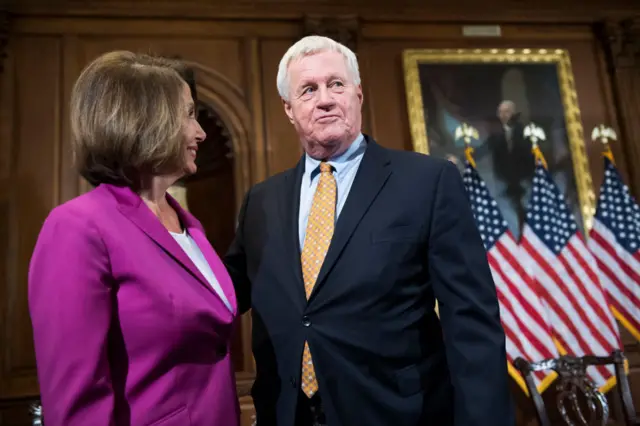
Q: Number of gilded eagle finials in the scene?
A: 3